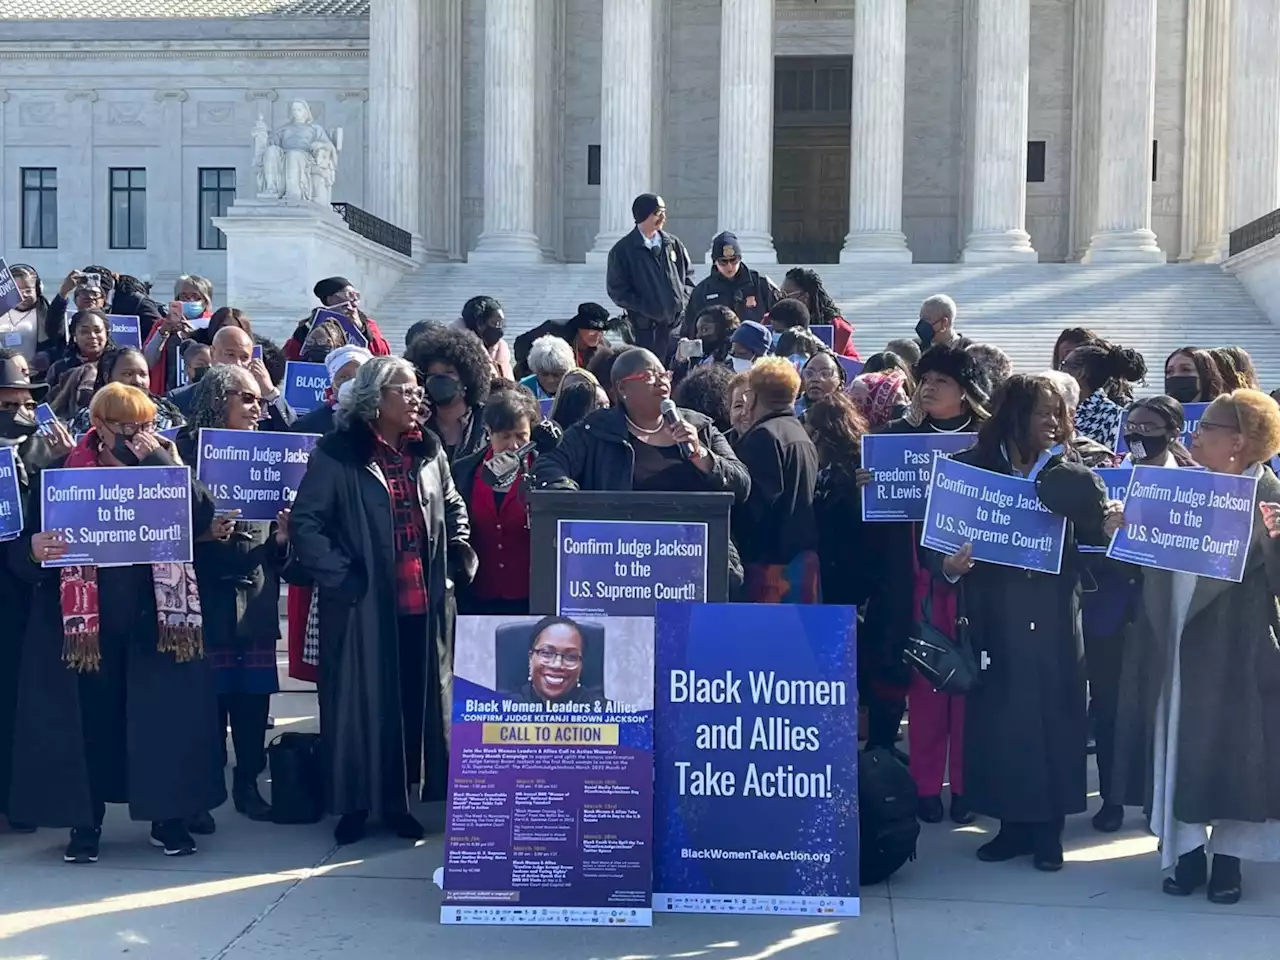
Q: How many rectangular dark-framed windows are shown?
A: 3